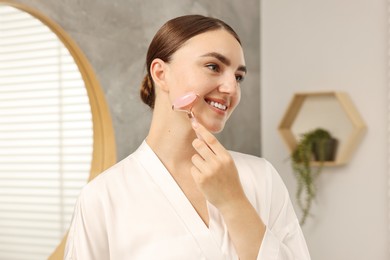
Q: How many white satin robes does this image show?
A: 1